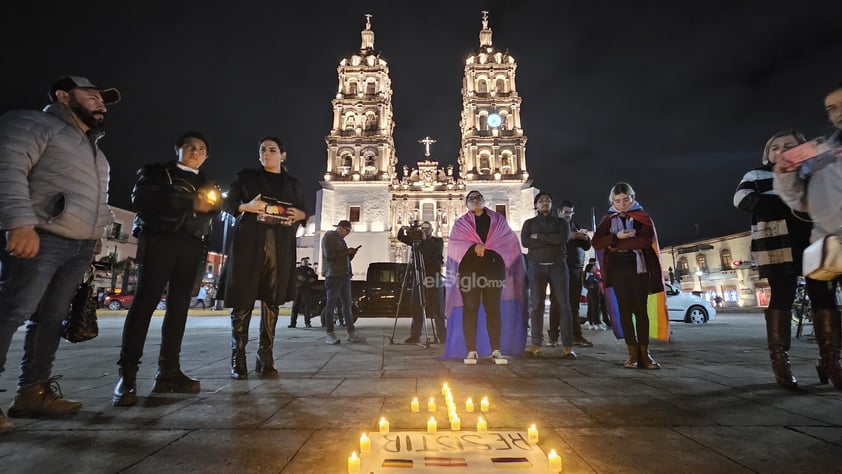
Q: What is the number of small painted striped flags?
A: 3